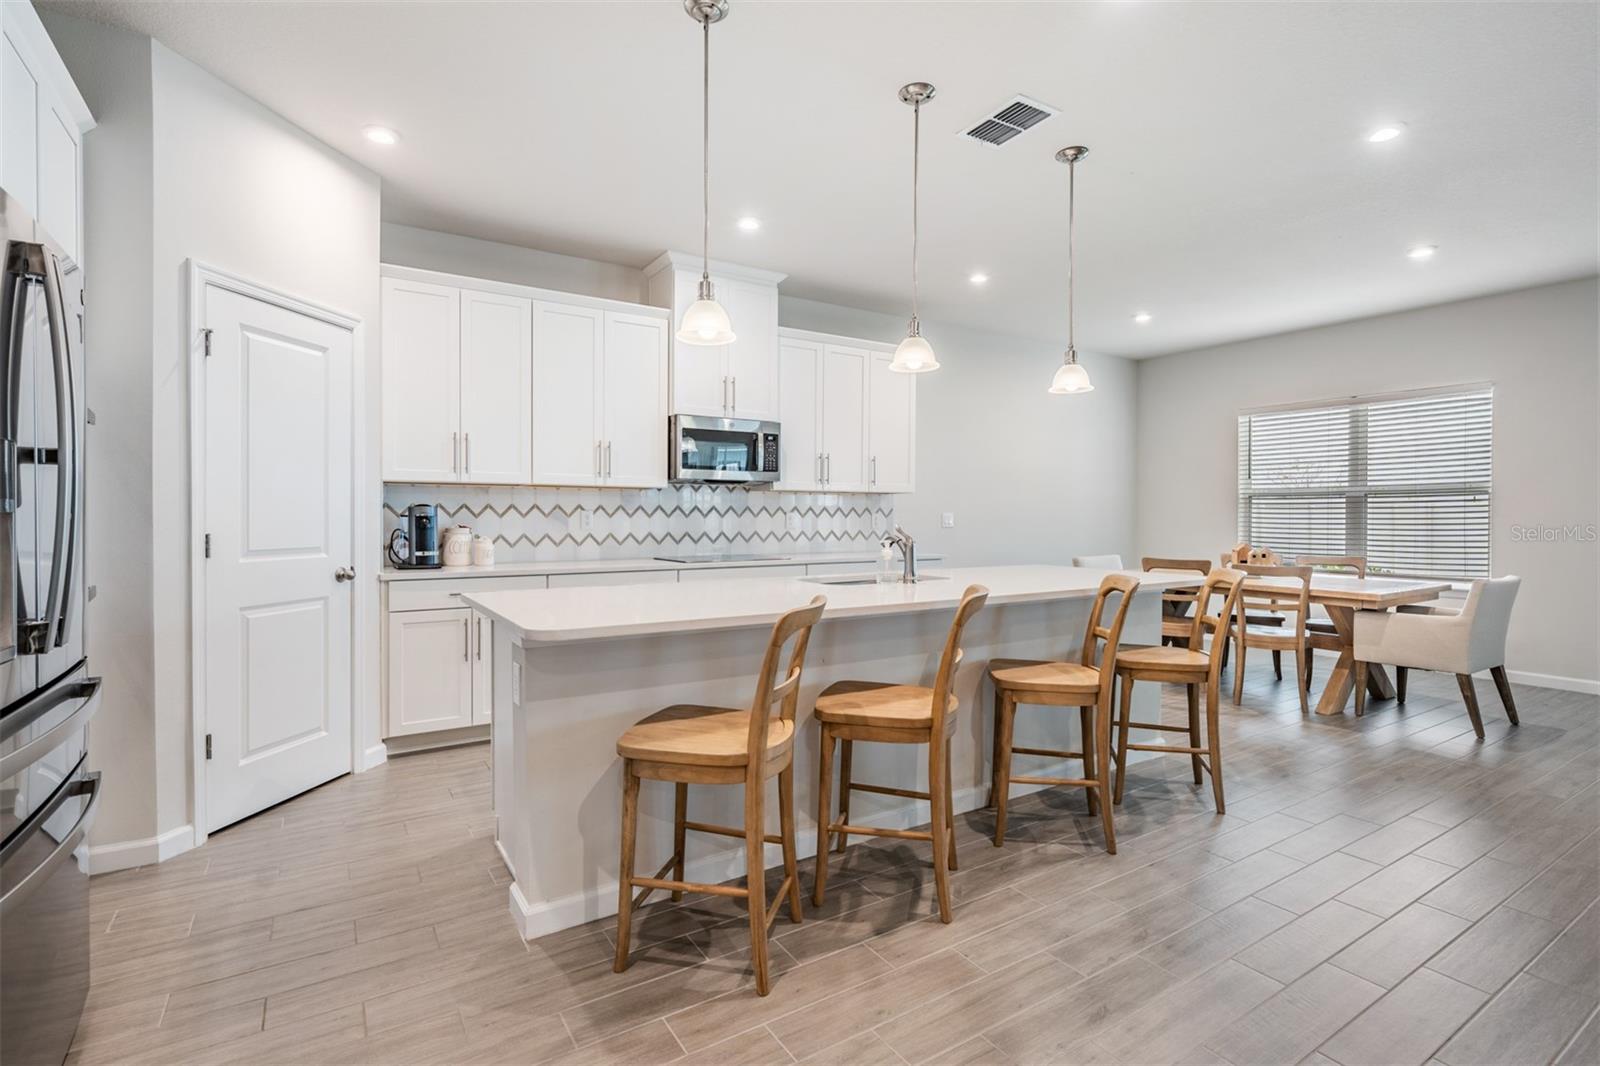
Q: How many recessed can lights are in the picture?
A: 6